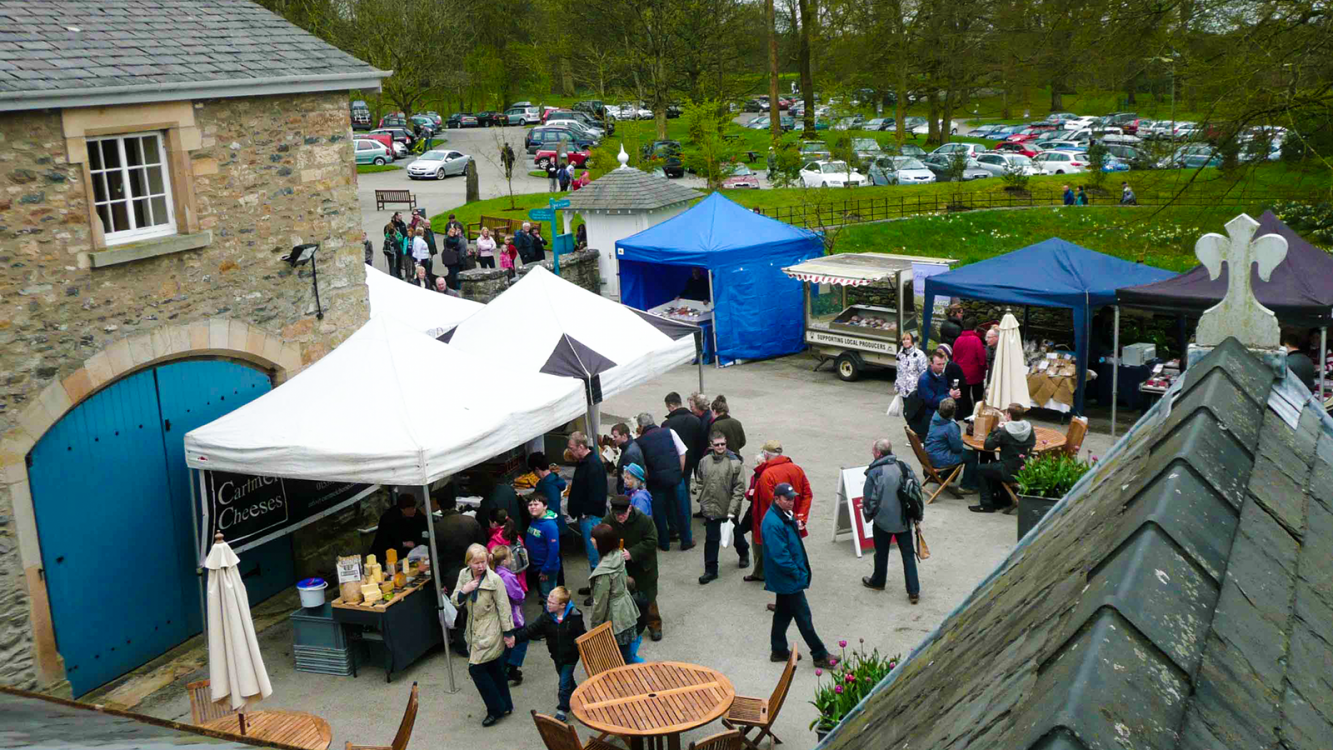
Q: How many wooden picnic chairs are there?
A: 9